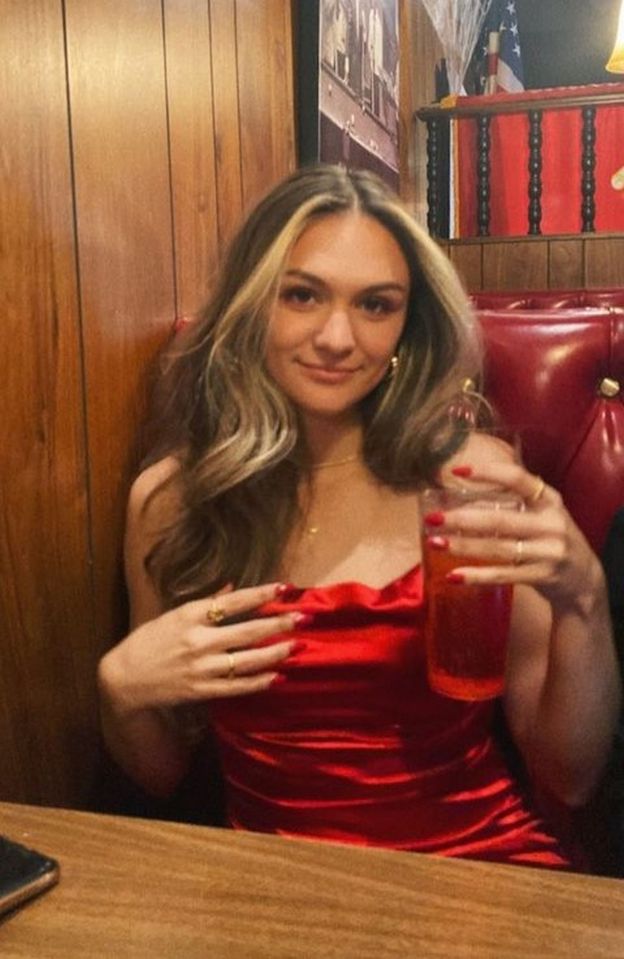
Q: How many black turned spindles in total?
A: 4